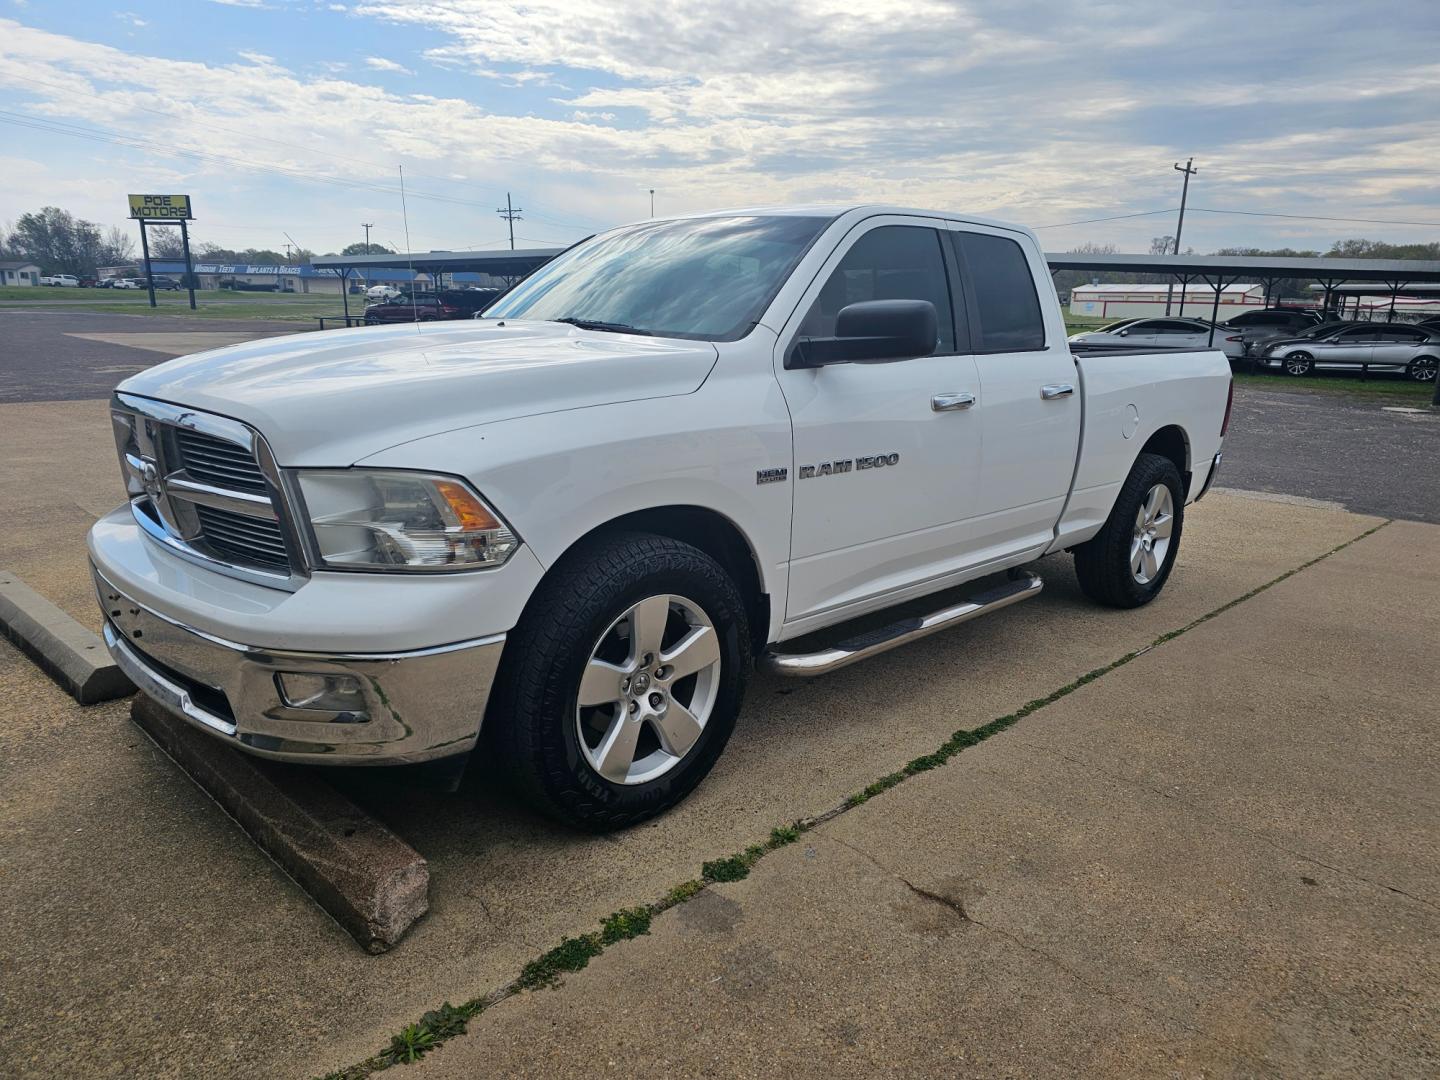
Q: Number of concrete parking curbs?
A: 2